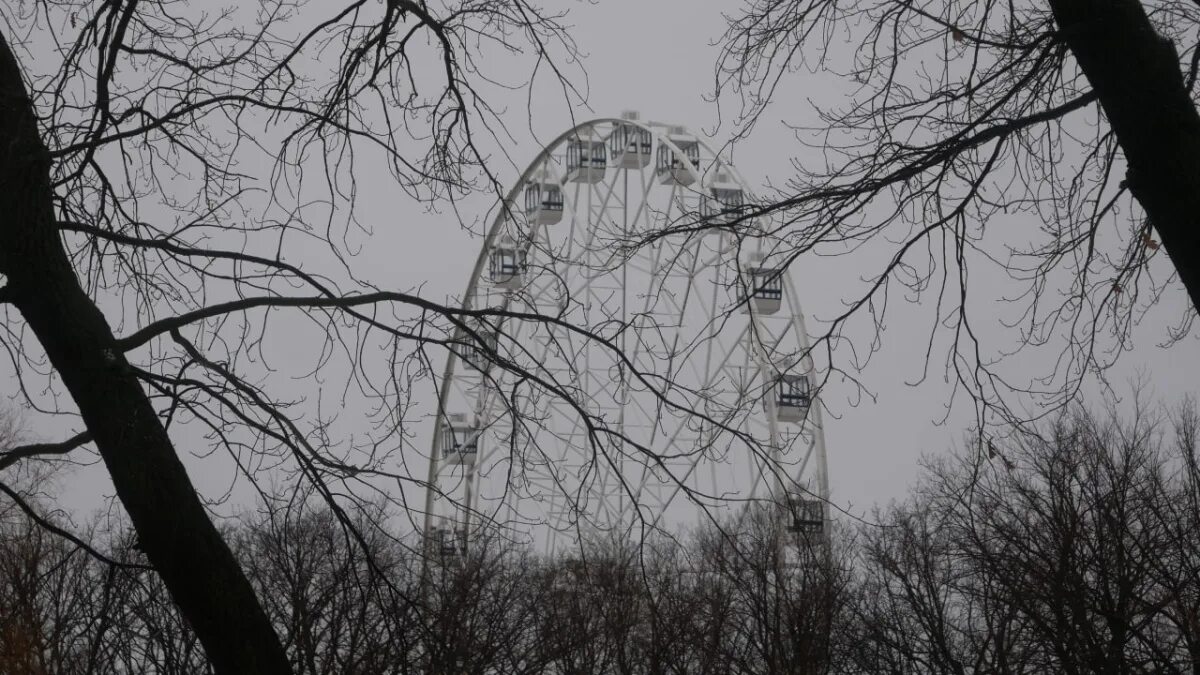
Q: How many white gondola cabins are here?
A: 12